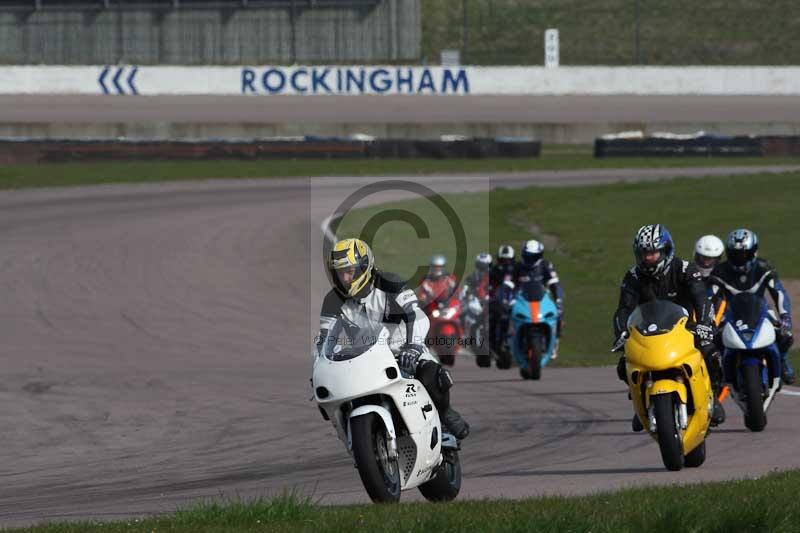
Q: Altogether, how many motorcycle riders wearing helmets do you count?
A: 8